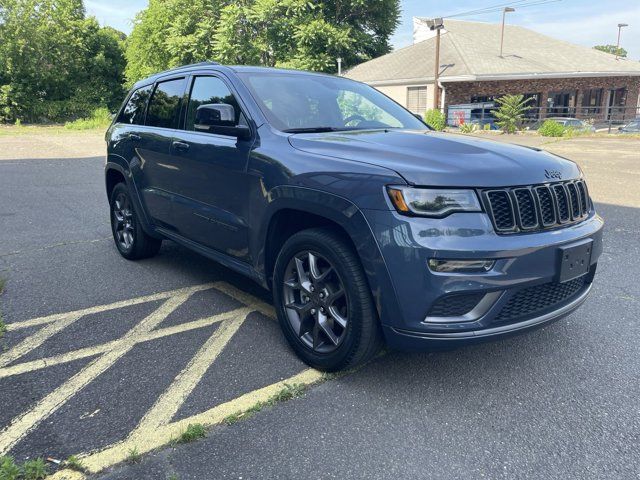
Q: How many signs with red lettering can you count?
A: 1